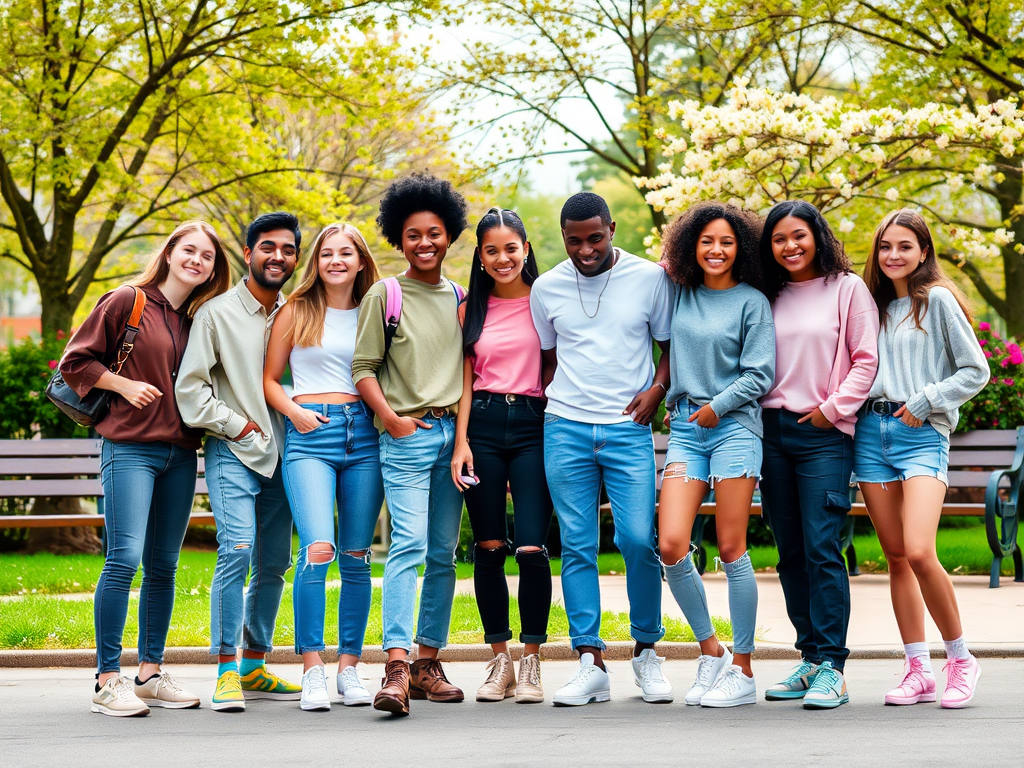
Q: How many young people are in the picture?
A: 9